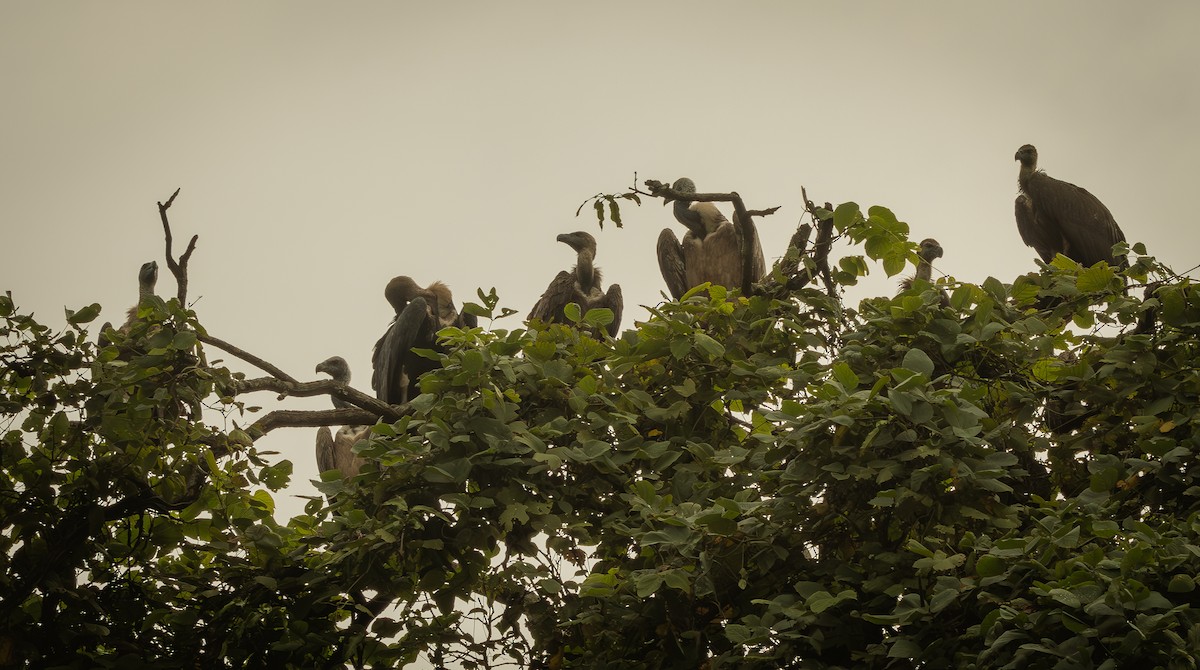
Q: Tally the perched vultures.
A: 7